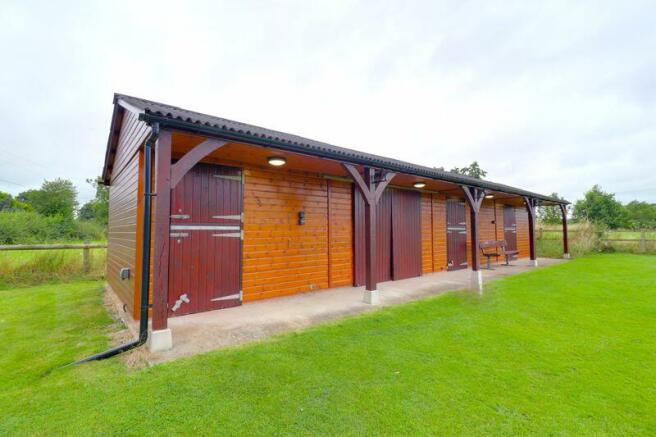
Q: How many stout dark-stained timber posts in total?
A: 5